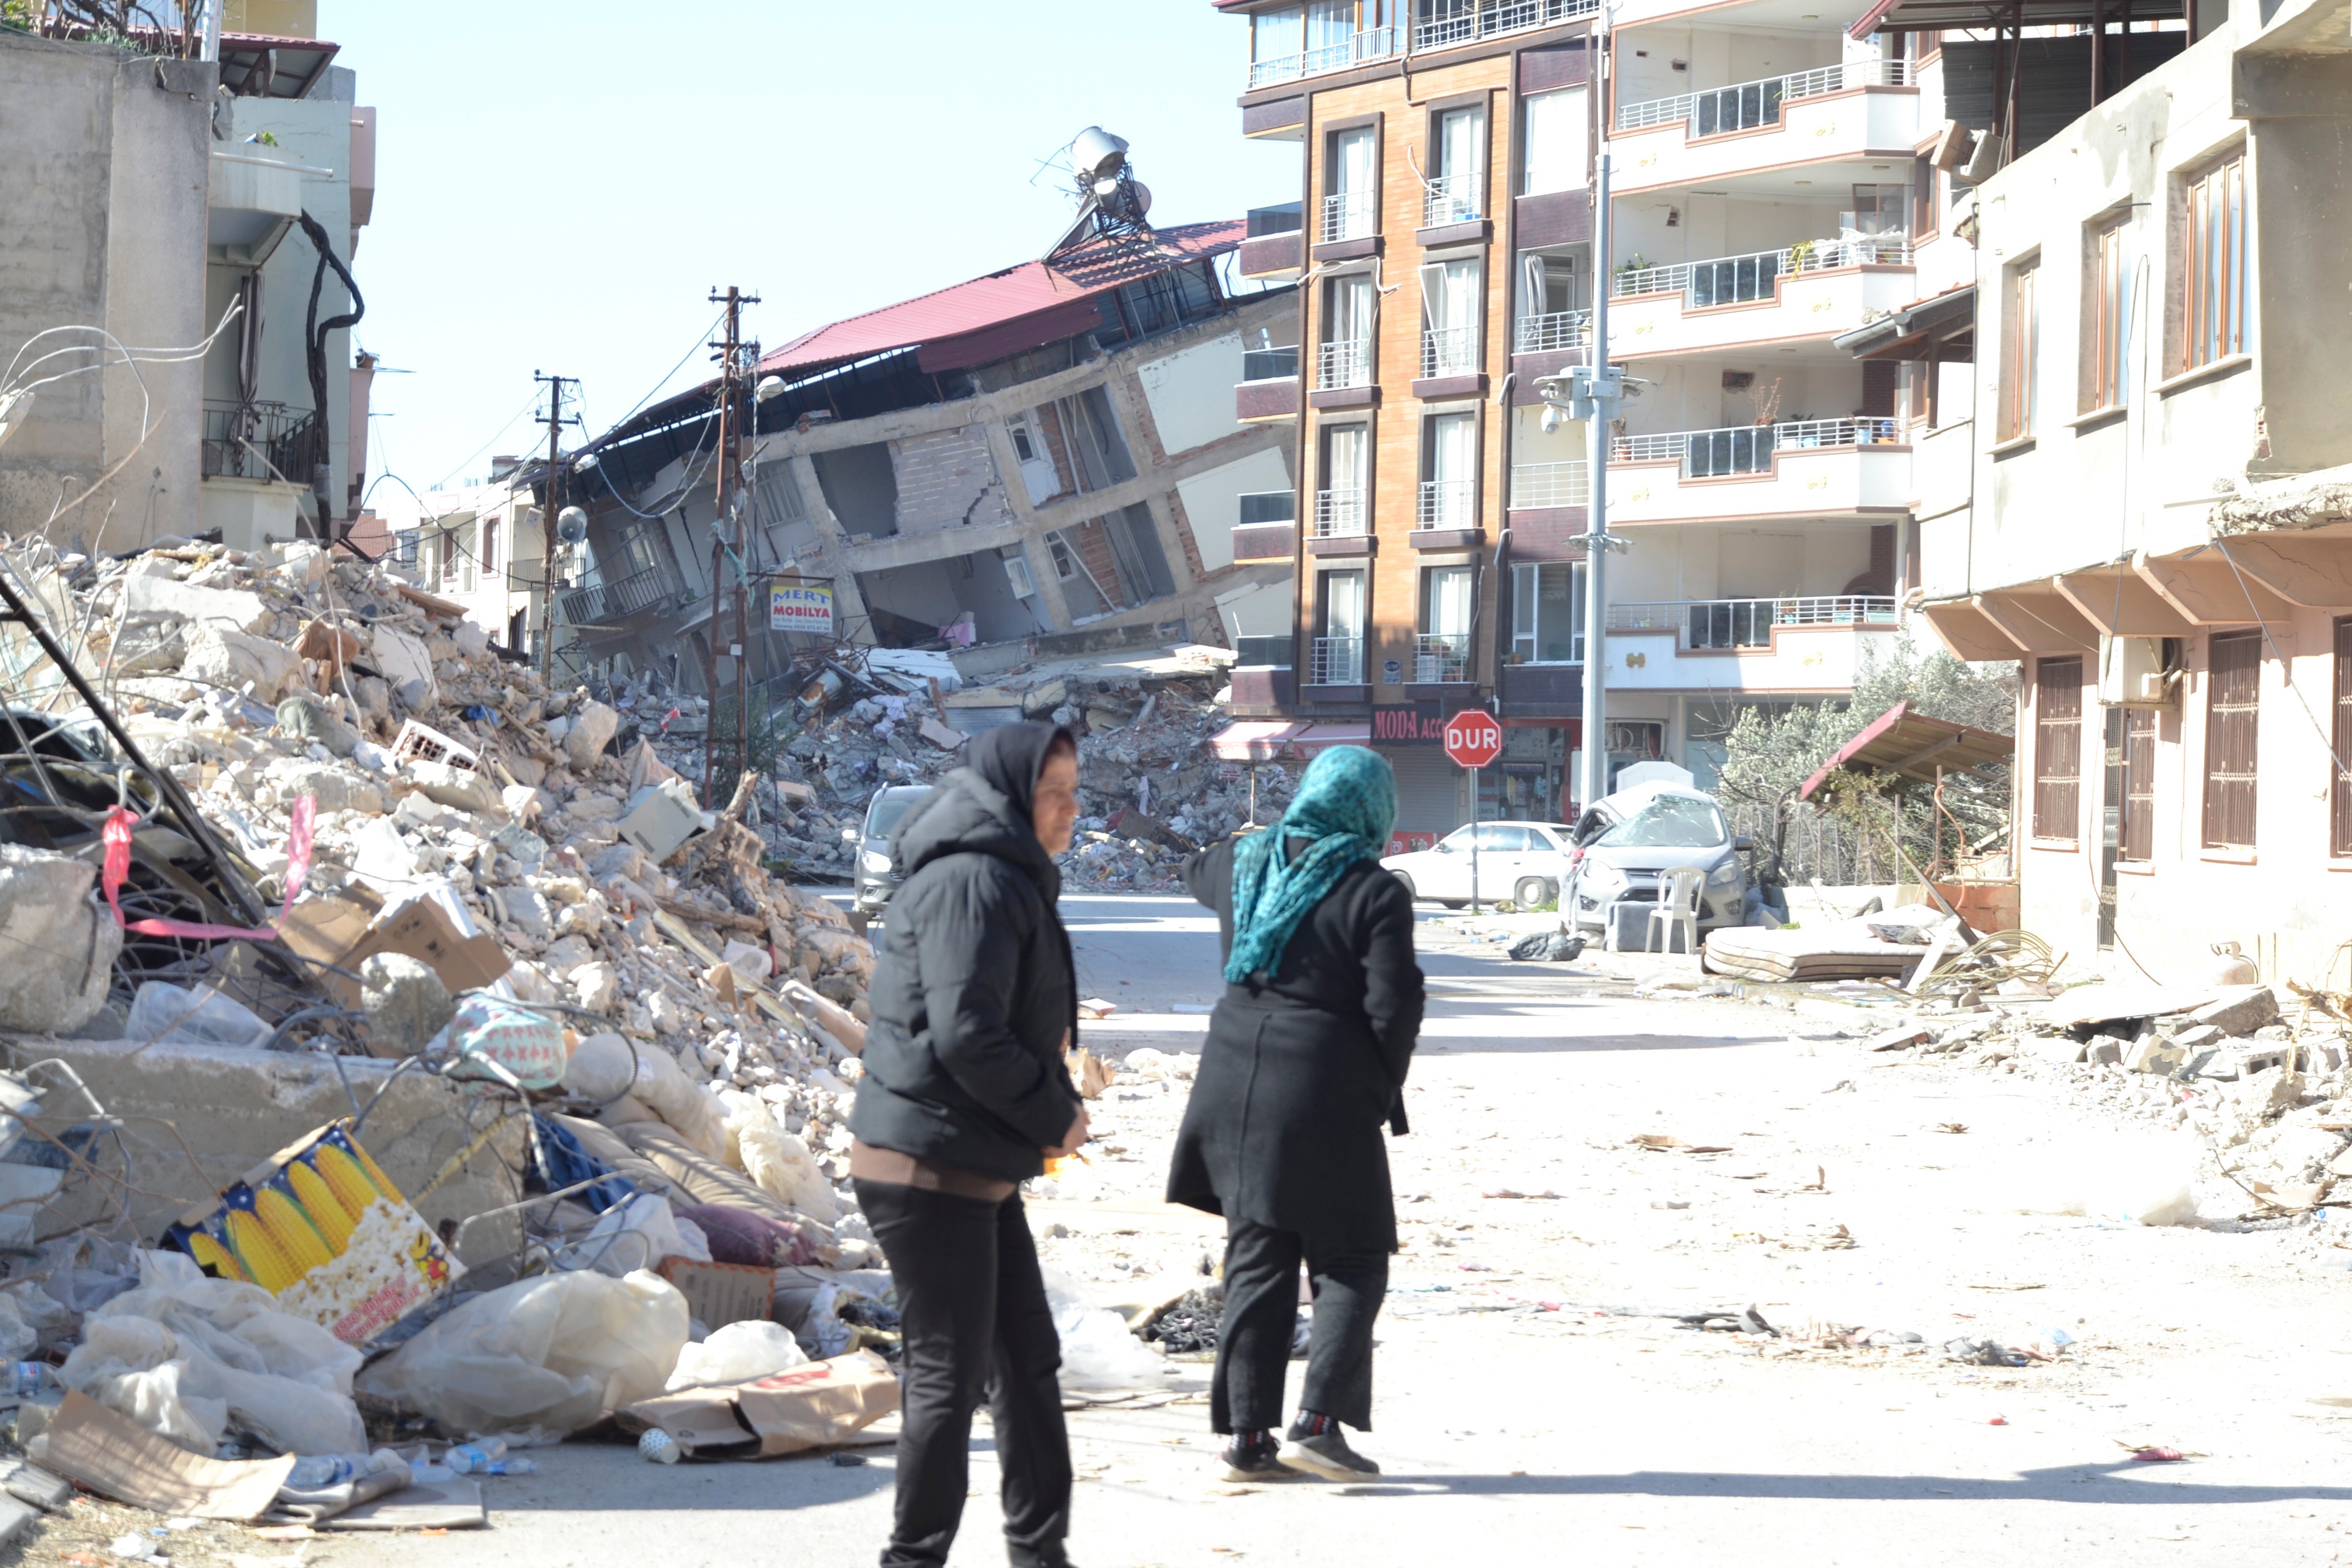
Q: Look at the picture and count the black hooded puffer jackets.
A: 1